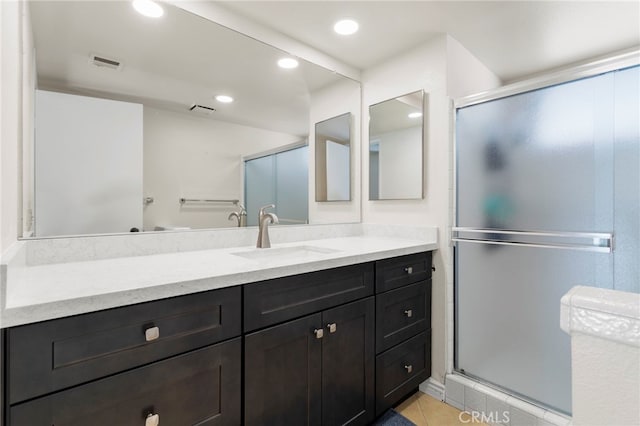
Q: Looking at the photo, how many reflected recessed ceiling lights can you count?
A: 4